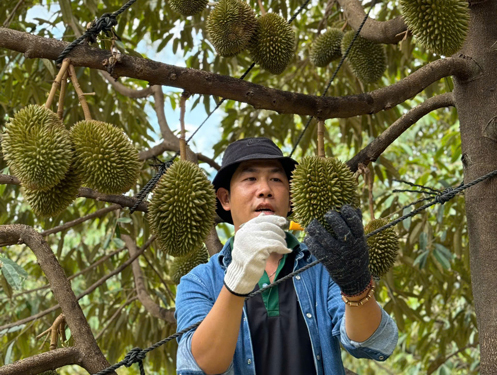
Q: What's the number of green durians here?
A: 13